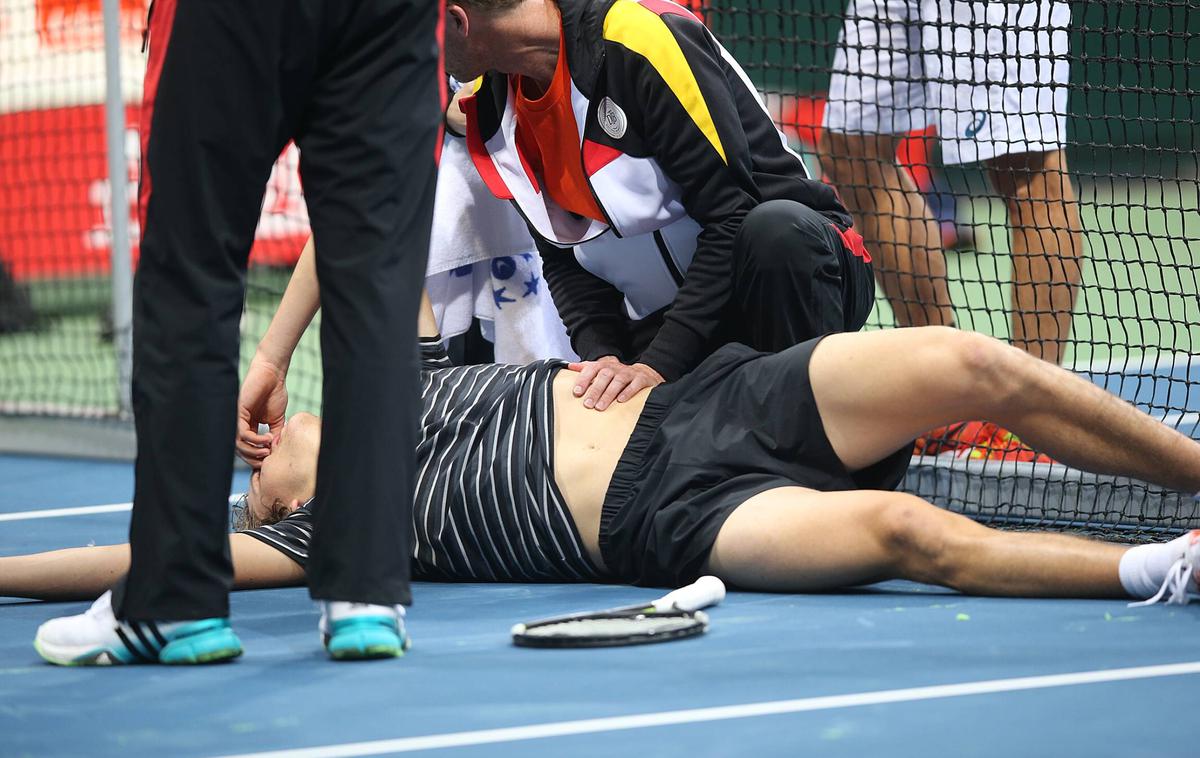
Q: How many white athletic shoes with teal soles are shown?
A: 2